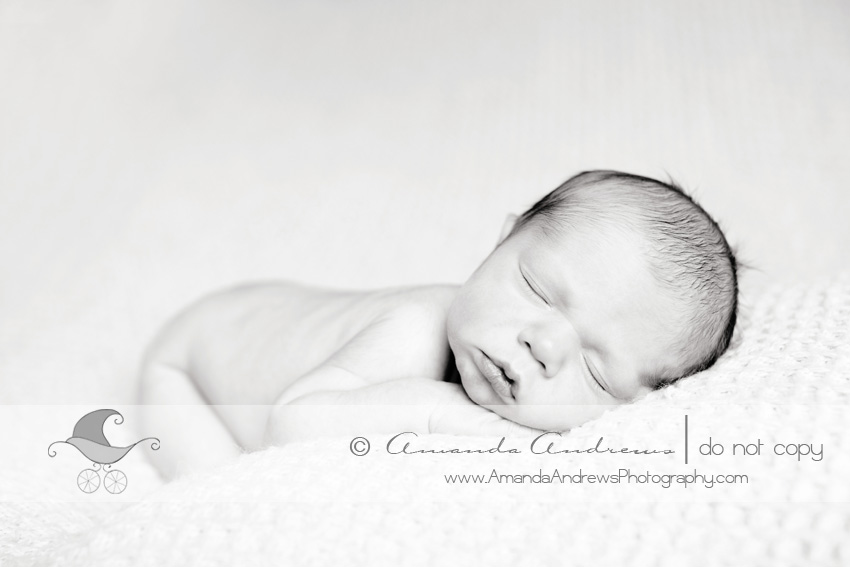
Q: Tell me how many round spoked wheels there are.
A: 2